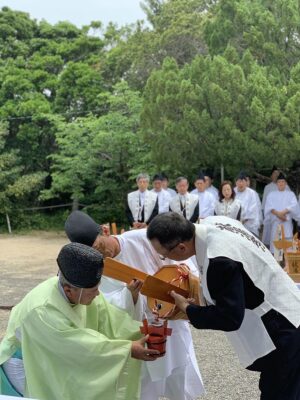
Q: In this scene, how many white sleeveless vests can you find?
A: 4